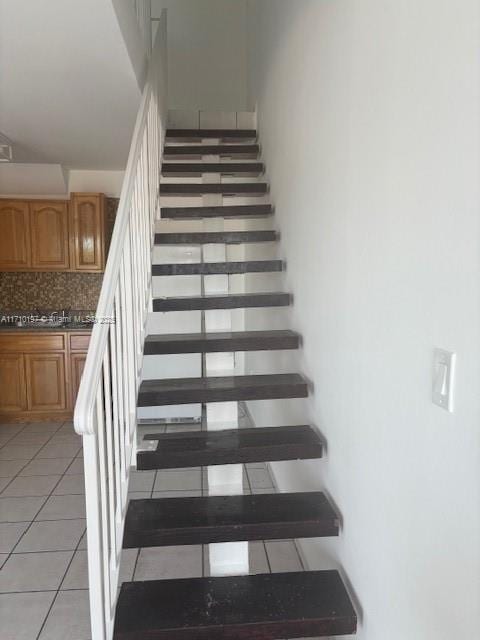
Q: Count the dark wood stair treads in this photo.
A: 13